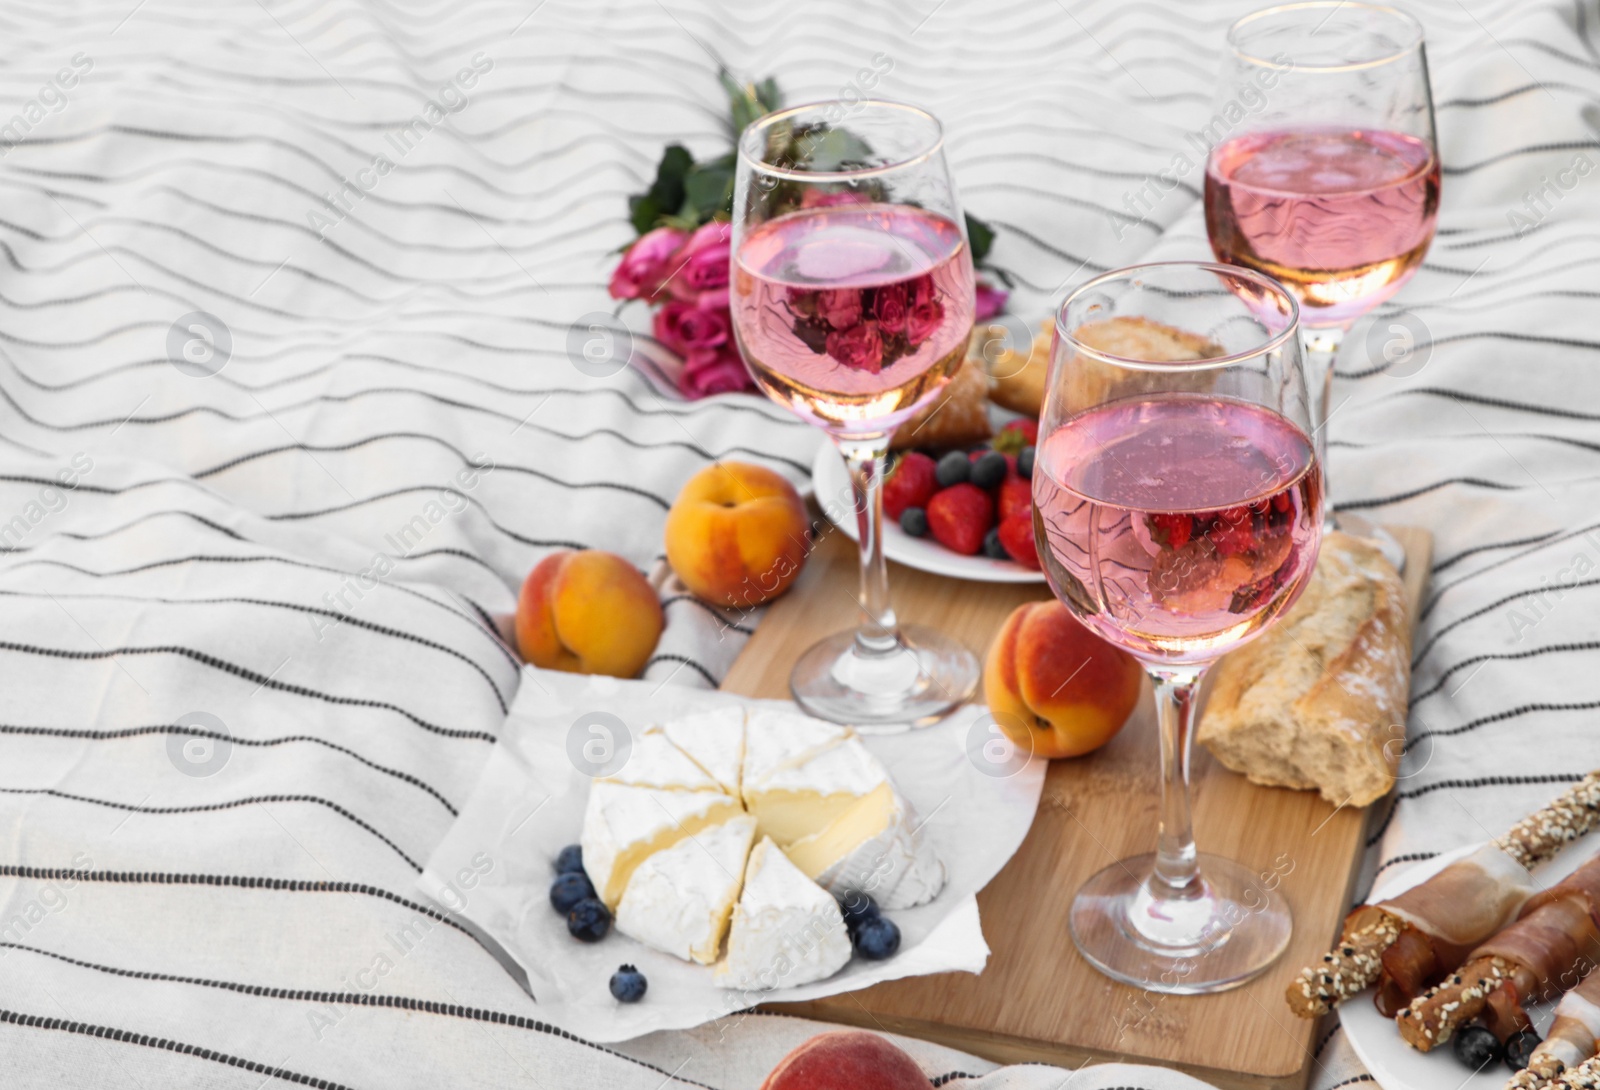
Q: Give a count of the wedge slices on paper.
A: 8